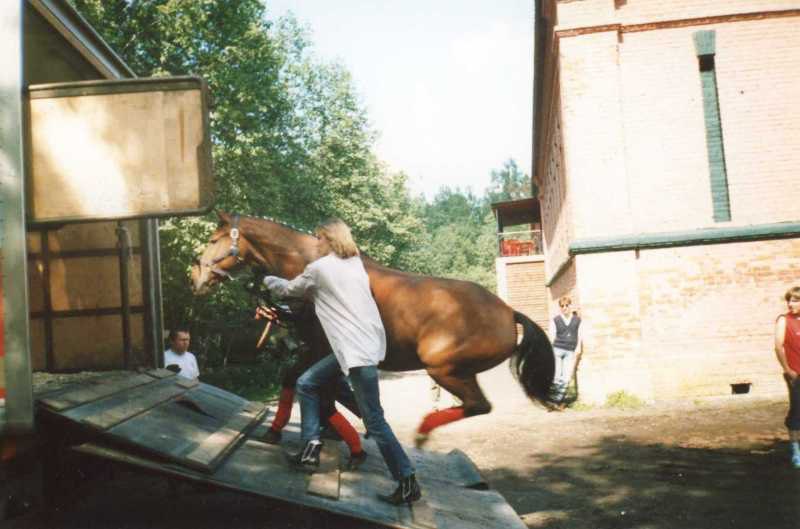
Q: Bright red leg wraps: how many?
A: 3